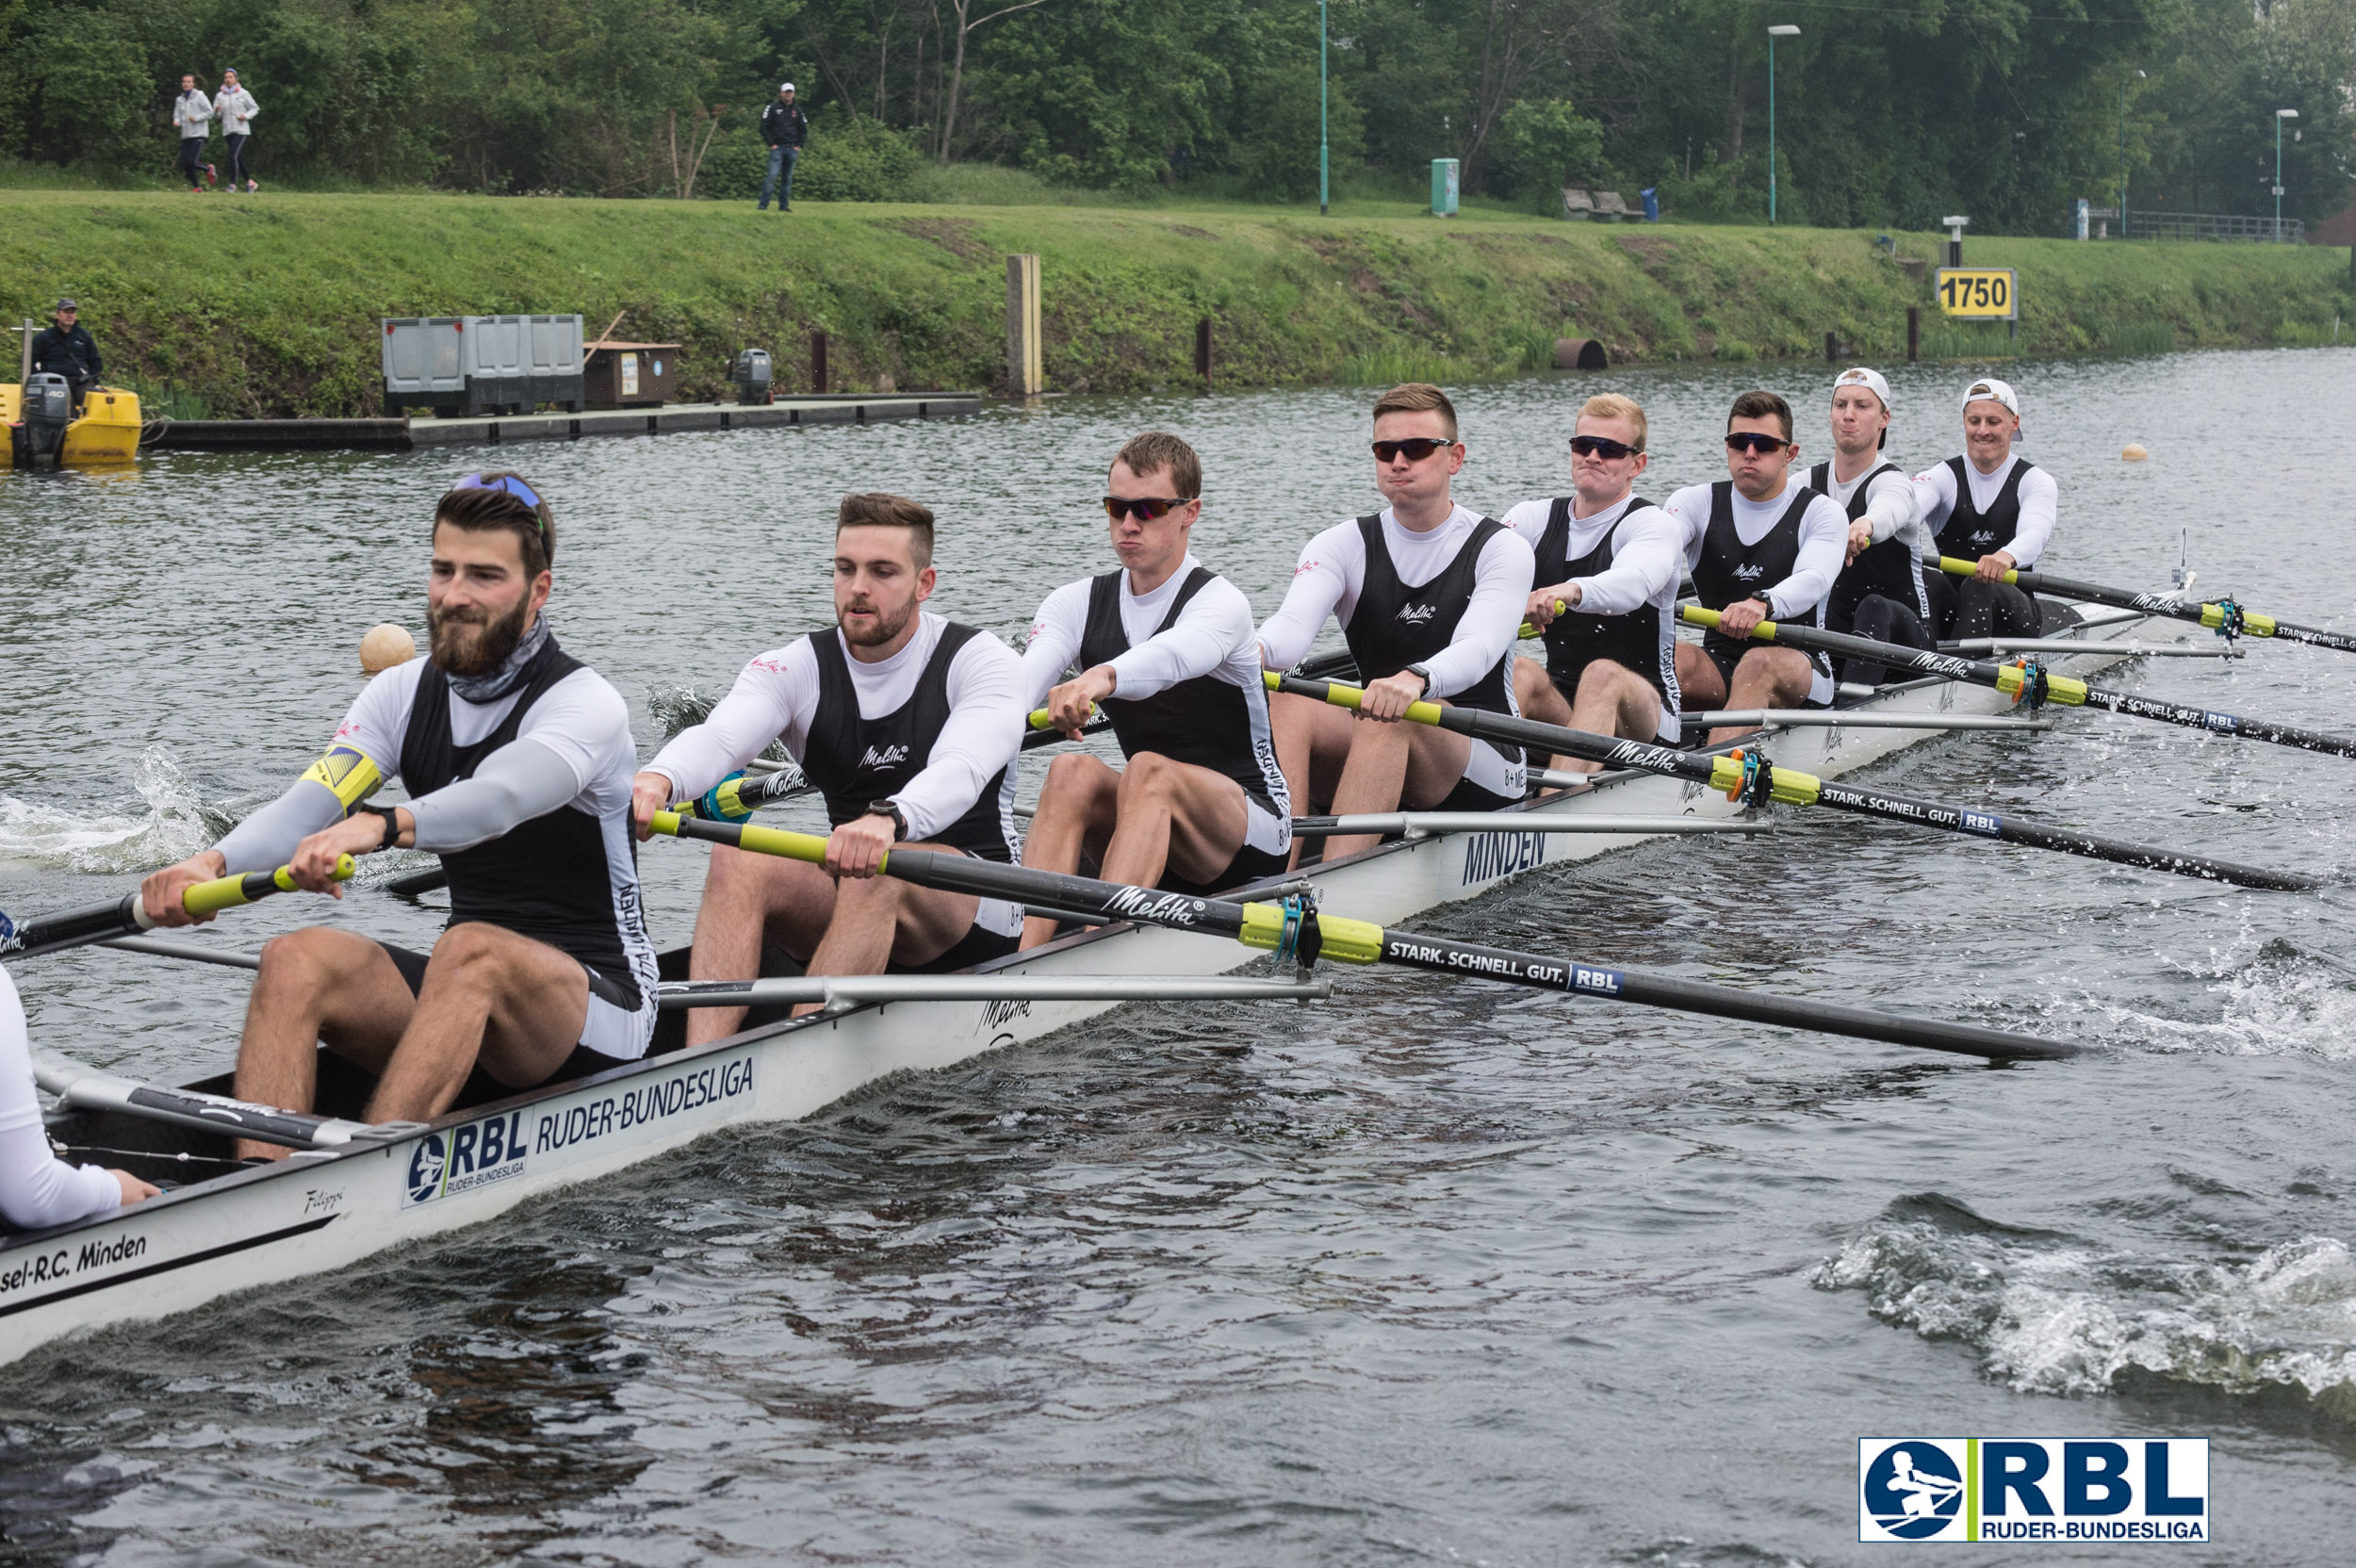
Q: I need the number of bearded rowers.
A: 2